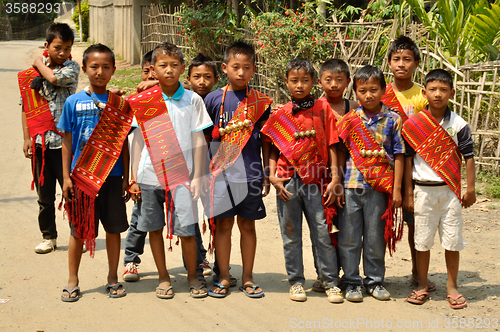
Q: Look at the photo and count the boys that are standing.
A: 11